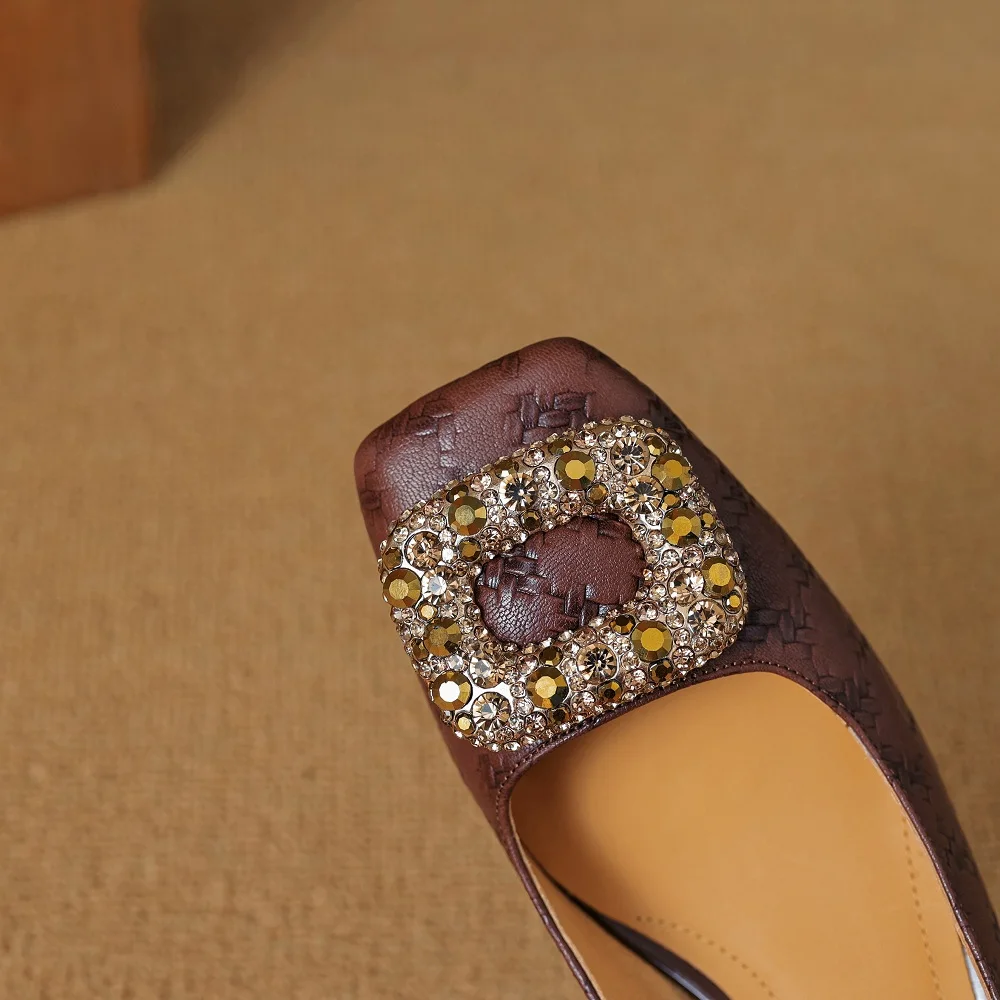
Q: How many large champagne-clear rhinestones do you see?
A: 10